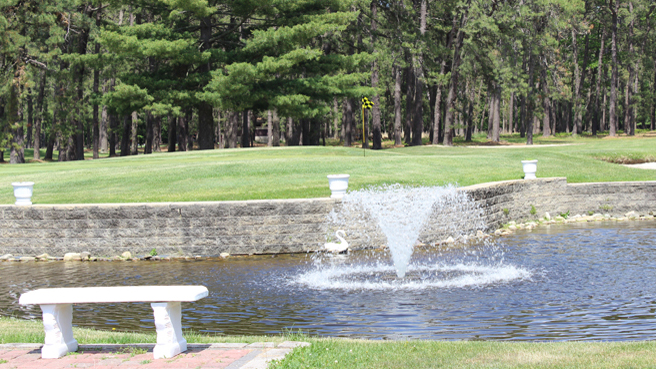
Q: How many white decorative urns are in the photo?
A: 3